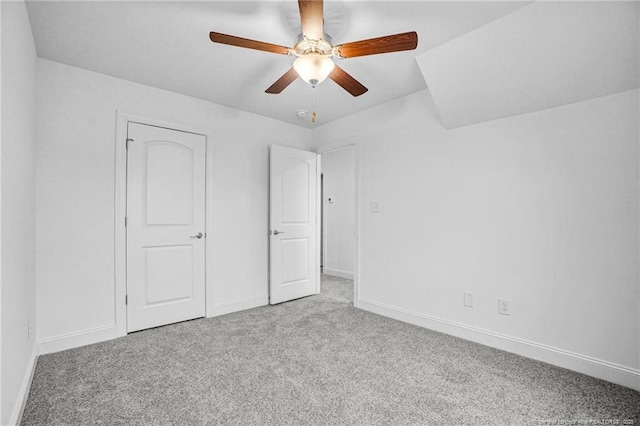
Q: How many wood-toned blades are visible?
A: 5